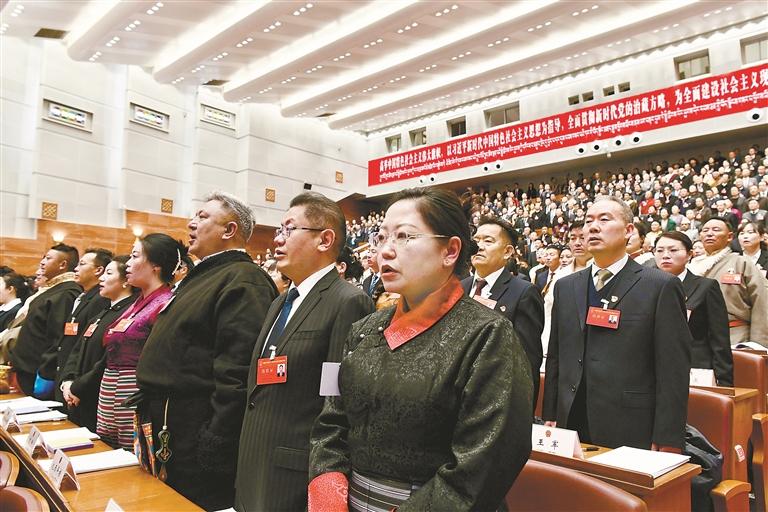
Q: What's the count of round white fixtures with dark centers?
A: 9